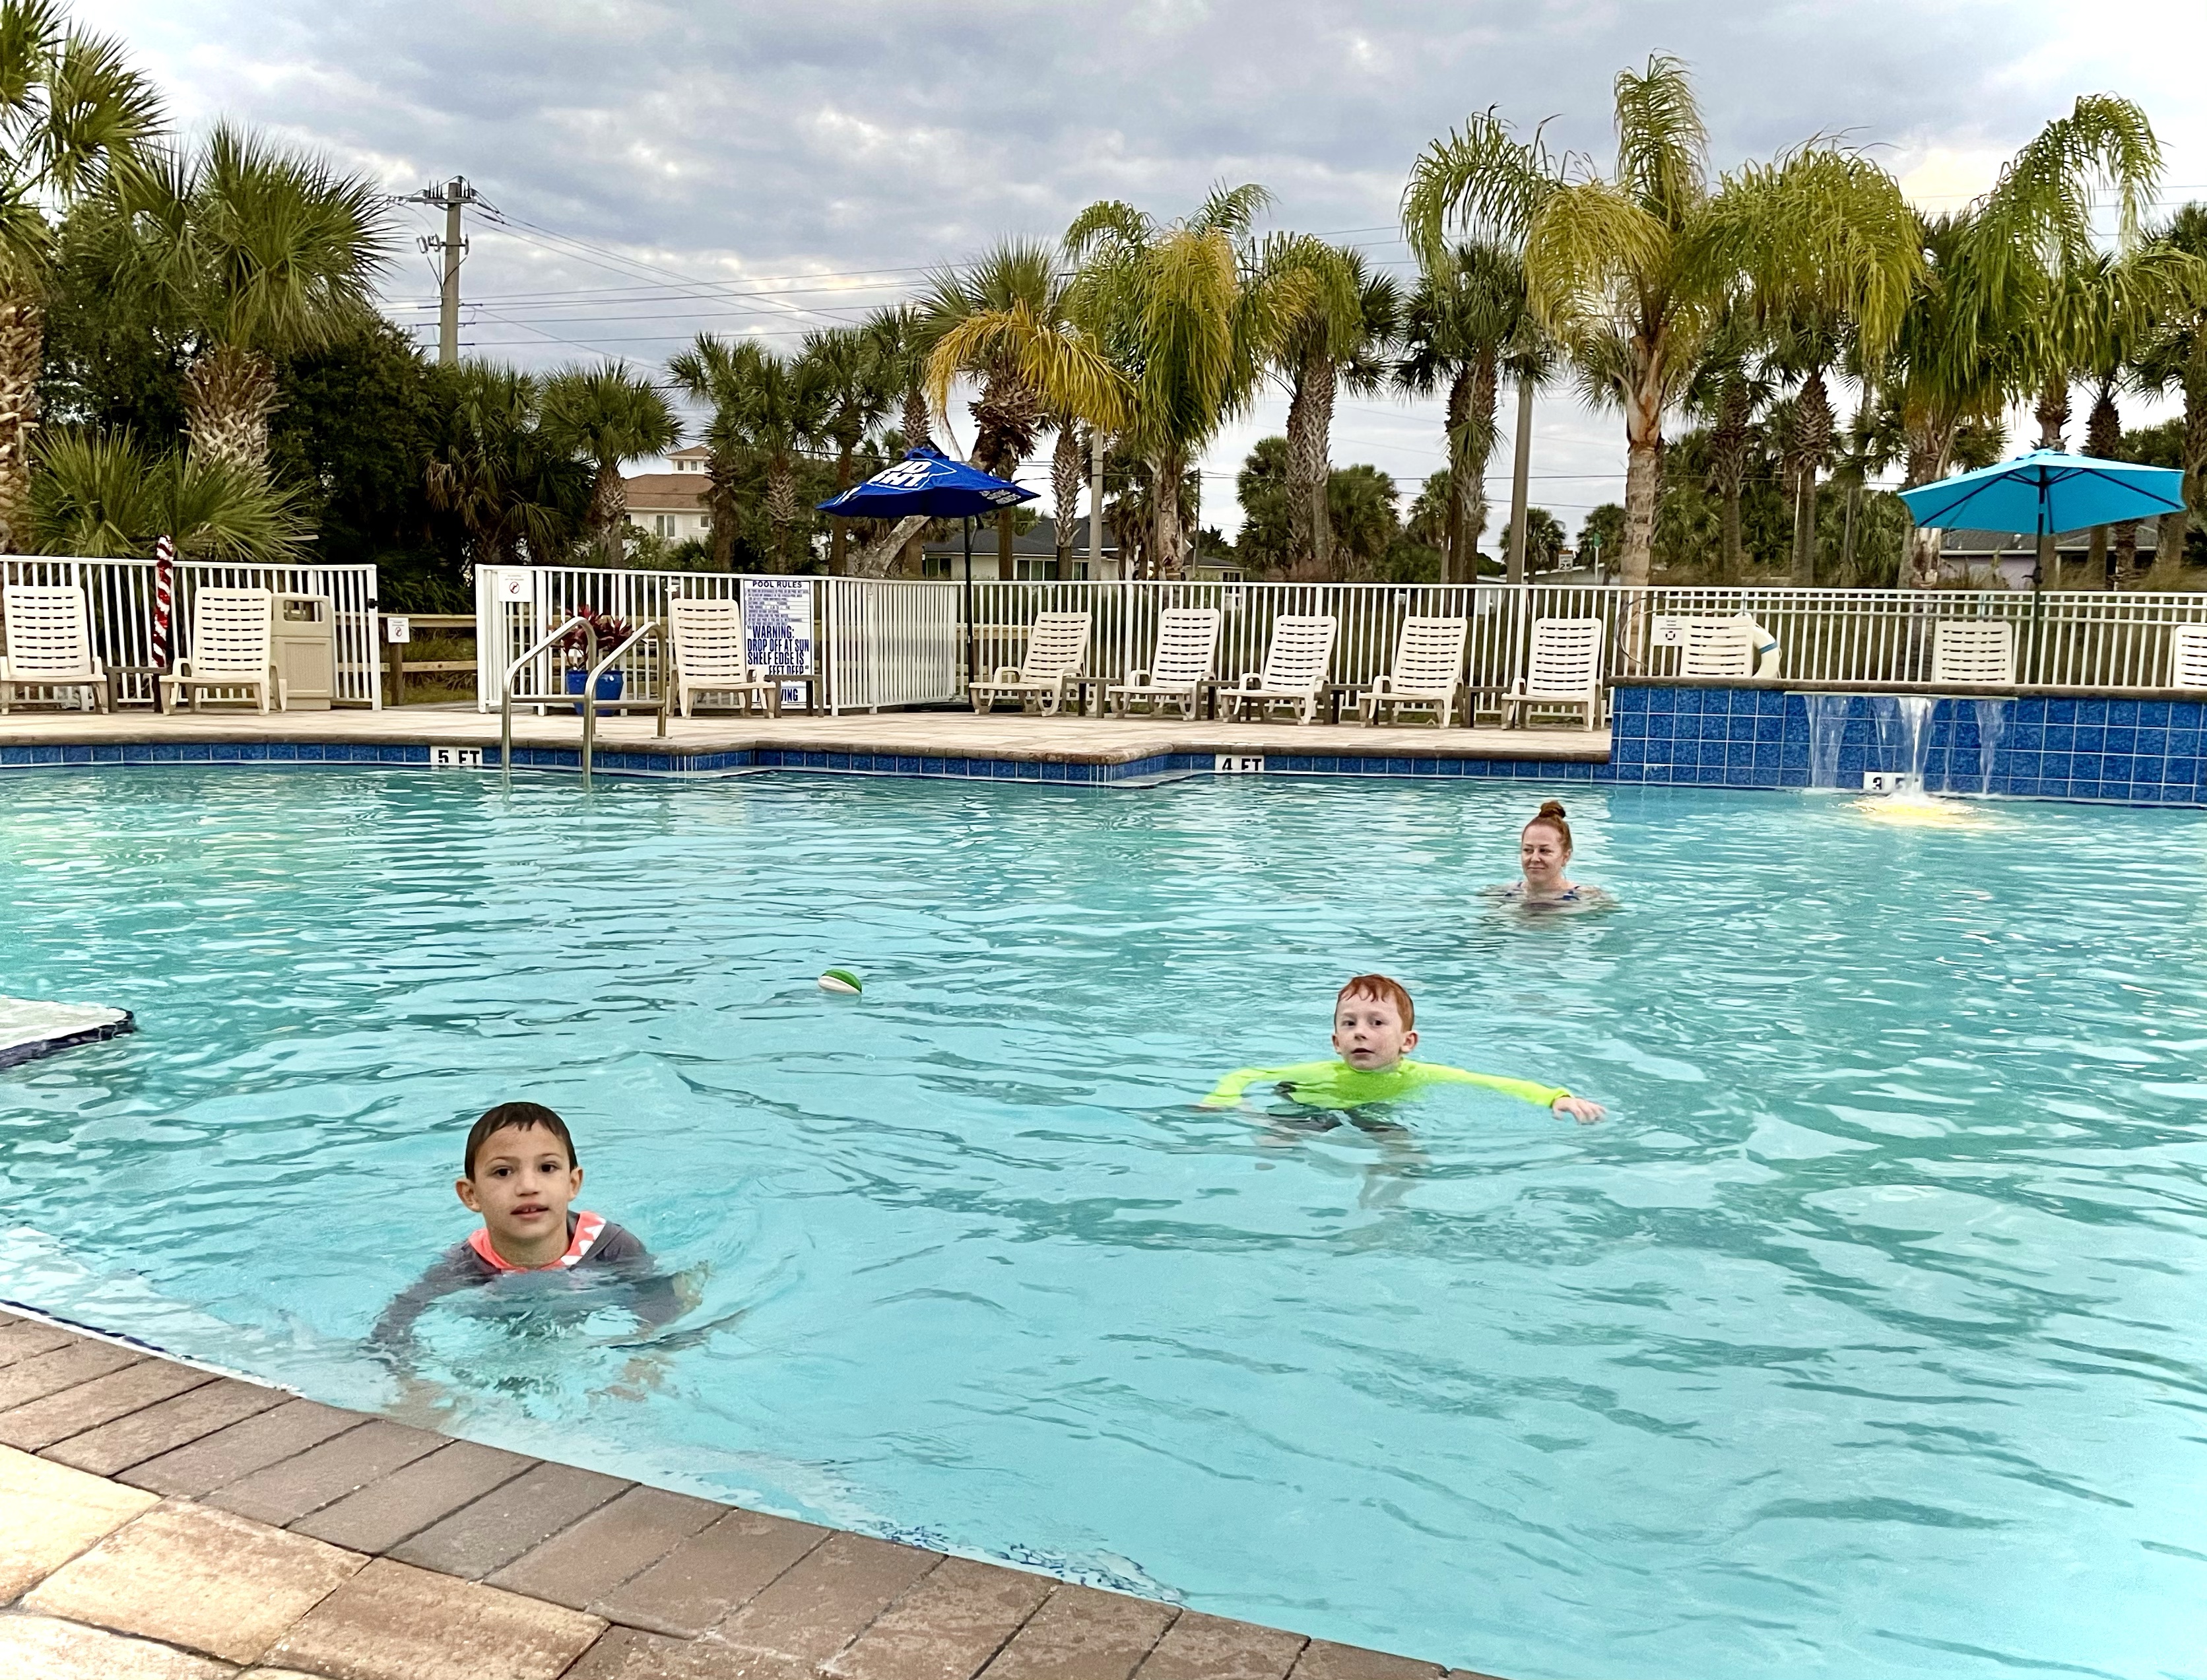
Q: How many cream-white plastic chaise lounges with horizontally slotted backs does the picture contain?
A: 11